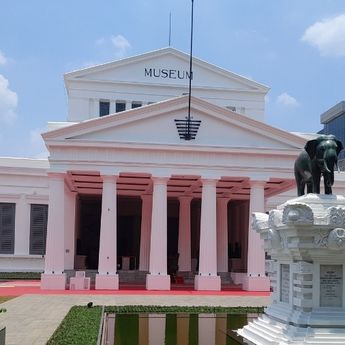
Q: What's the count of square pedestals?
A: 5